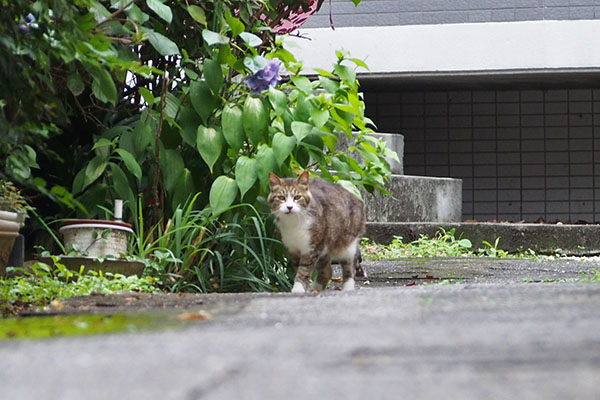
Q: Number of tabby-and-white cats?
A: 1